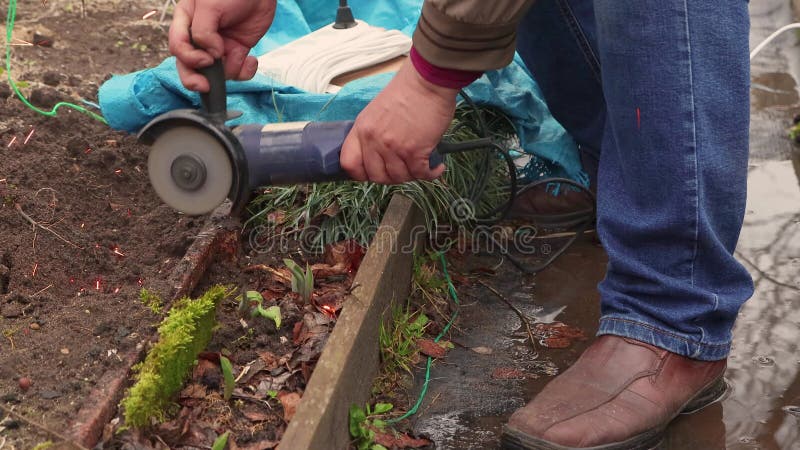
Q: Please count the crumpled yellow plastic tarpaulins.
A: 0